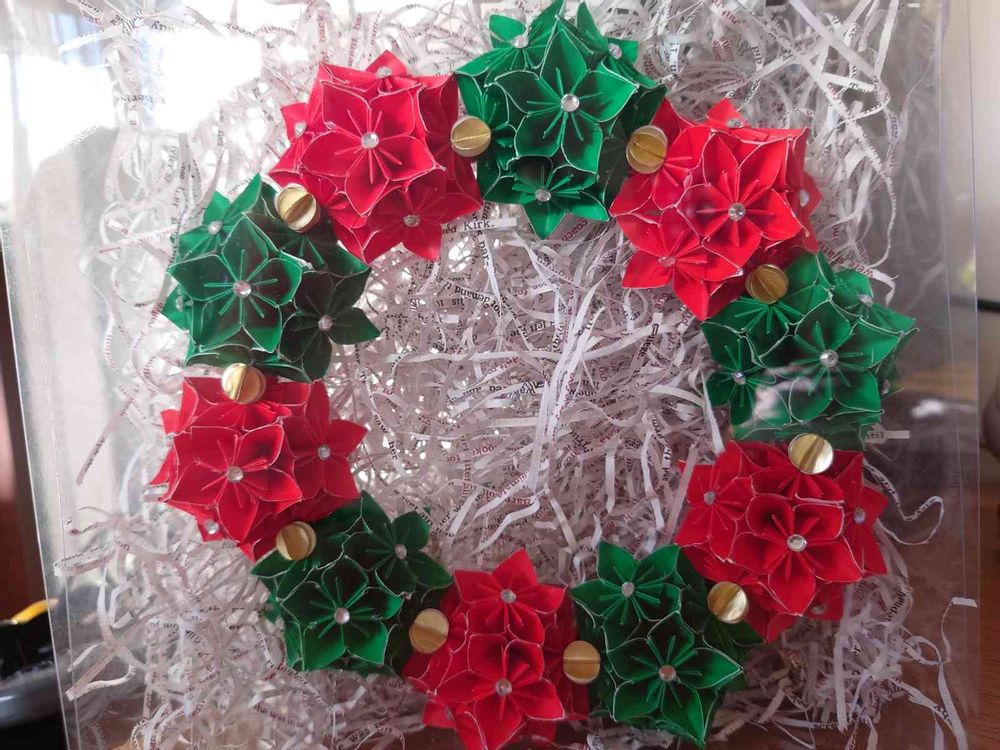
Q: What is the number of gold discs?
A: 10